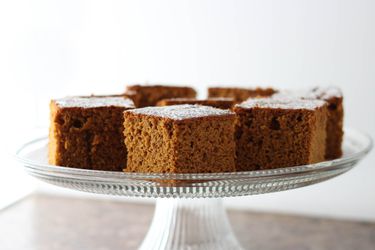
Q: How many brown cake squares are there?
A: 7